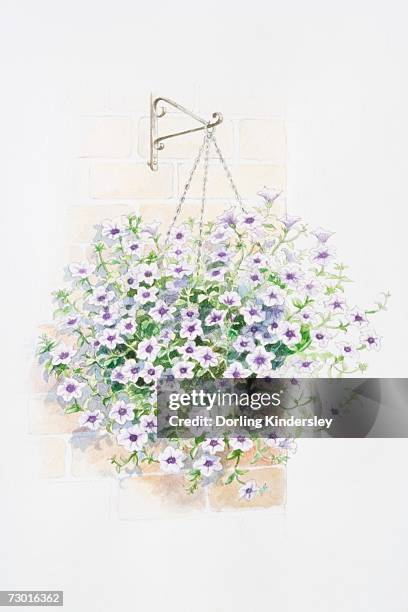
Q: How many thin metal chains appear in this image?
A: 3